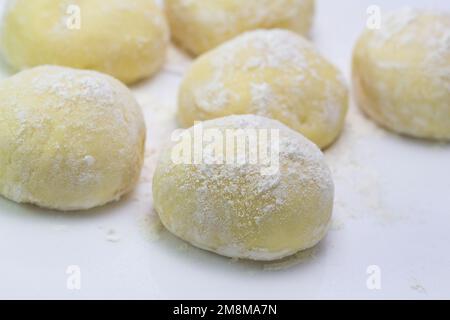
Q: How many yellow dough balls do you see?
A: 6